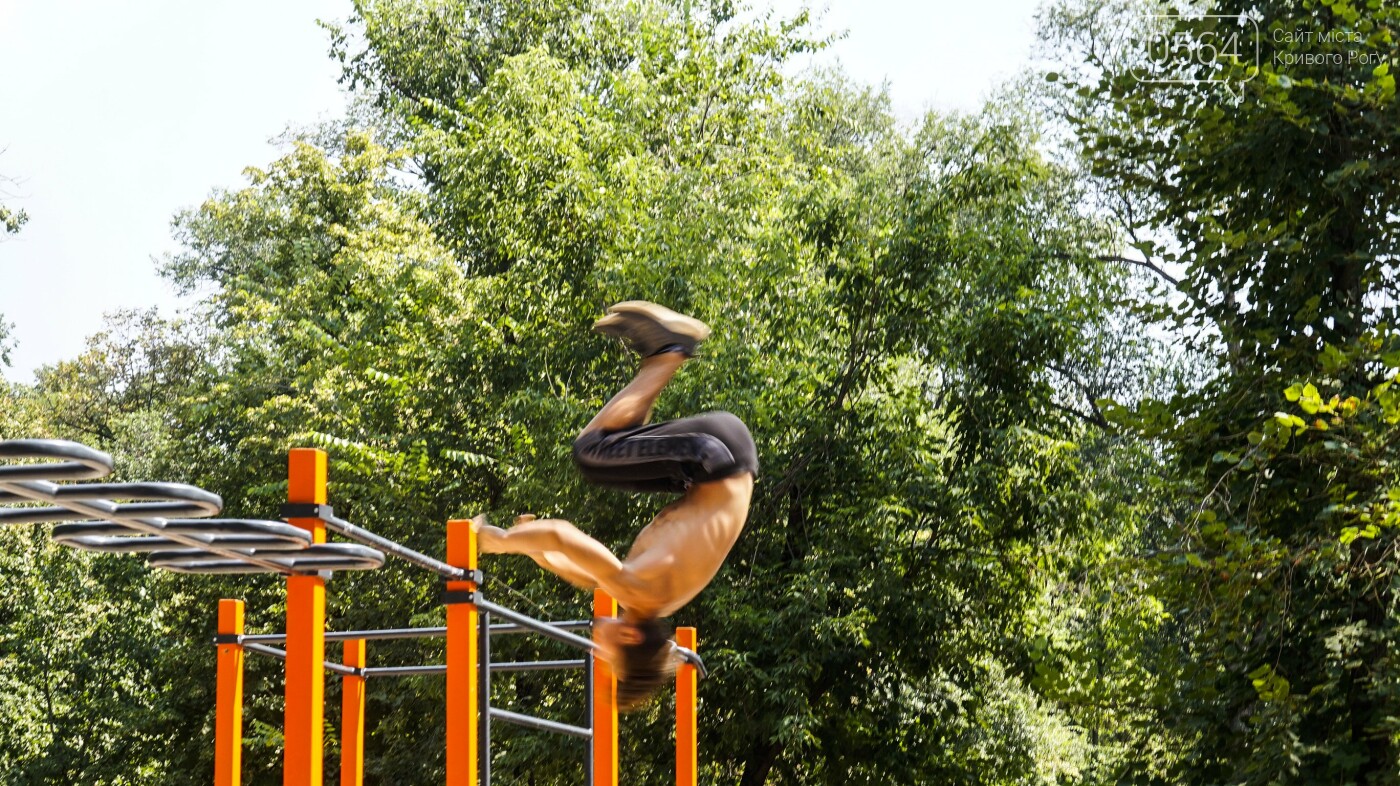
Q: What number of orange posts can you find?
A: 6